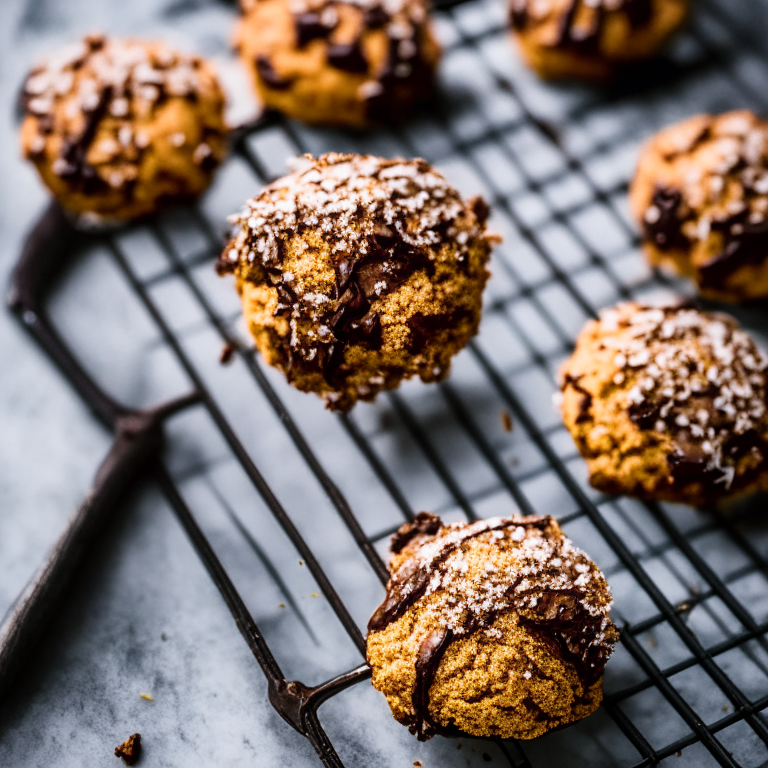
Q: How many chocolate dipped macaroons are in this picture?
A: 7